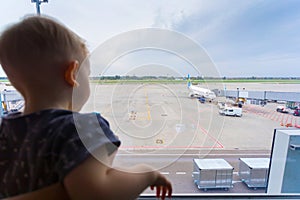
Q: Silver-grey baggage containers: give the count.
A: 2